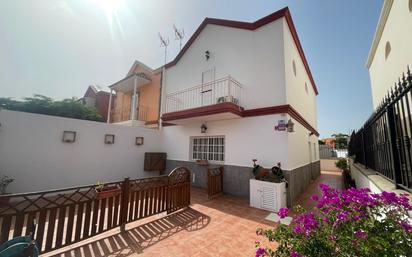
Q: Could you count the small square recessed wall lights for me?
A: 3